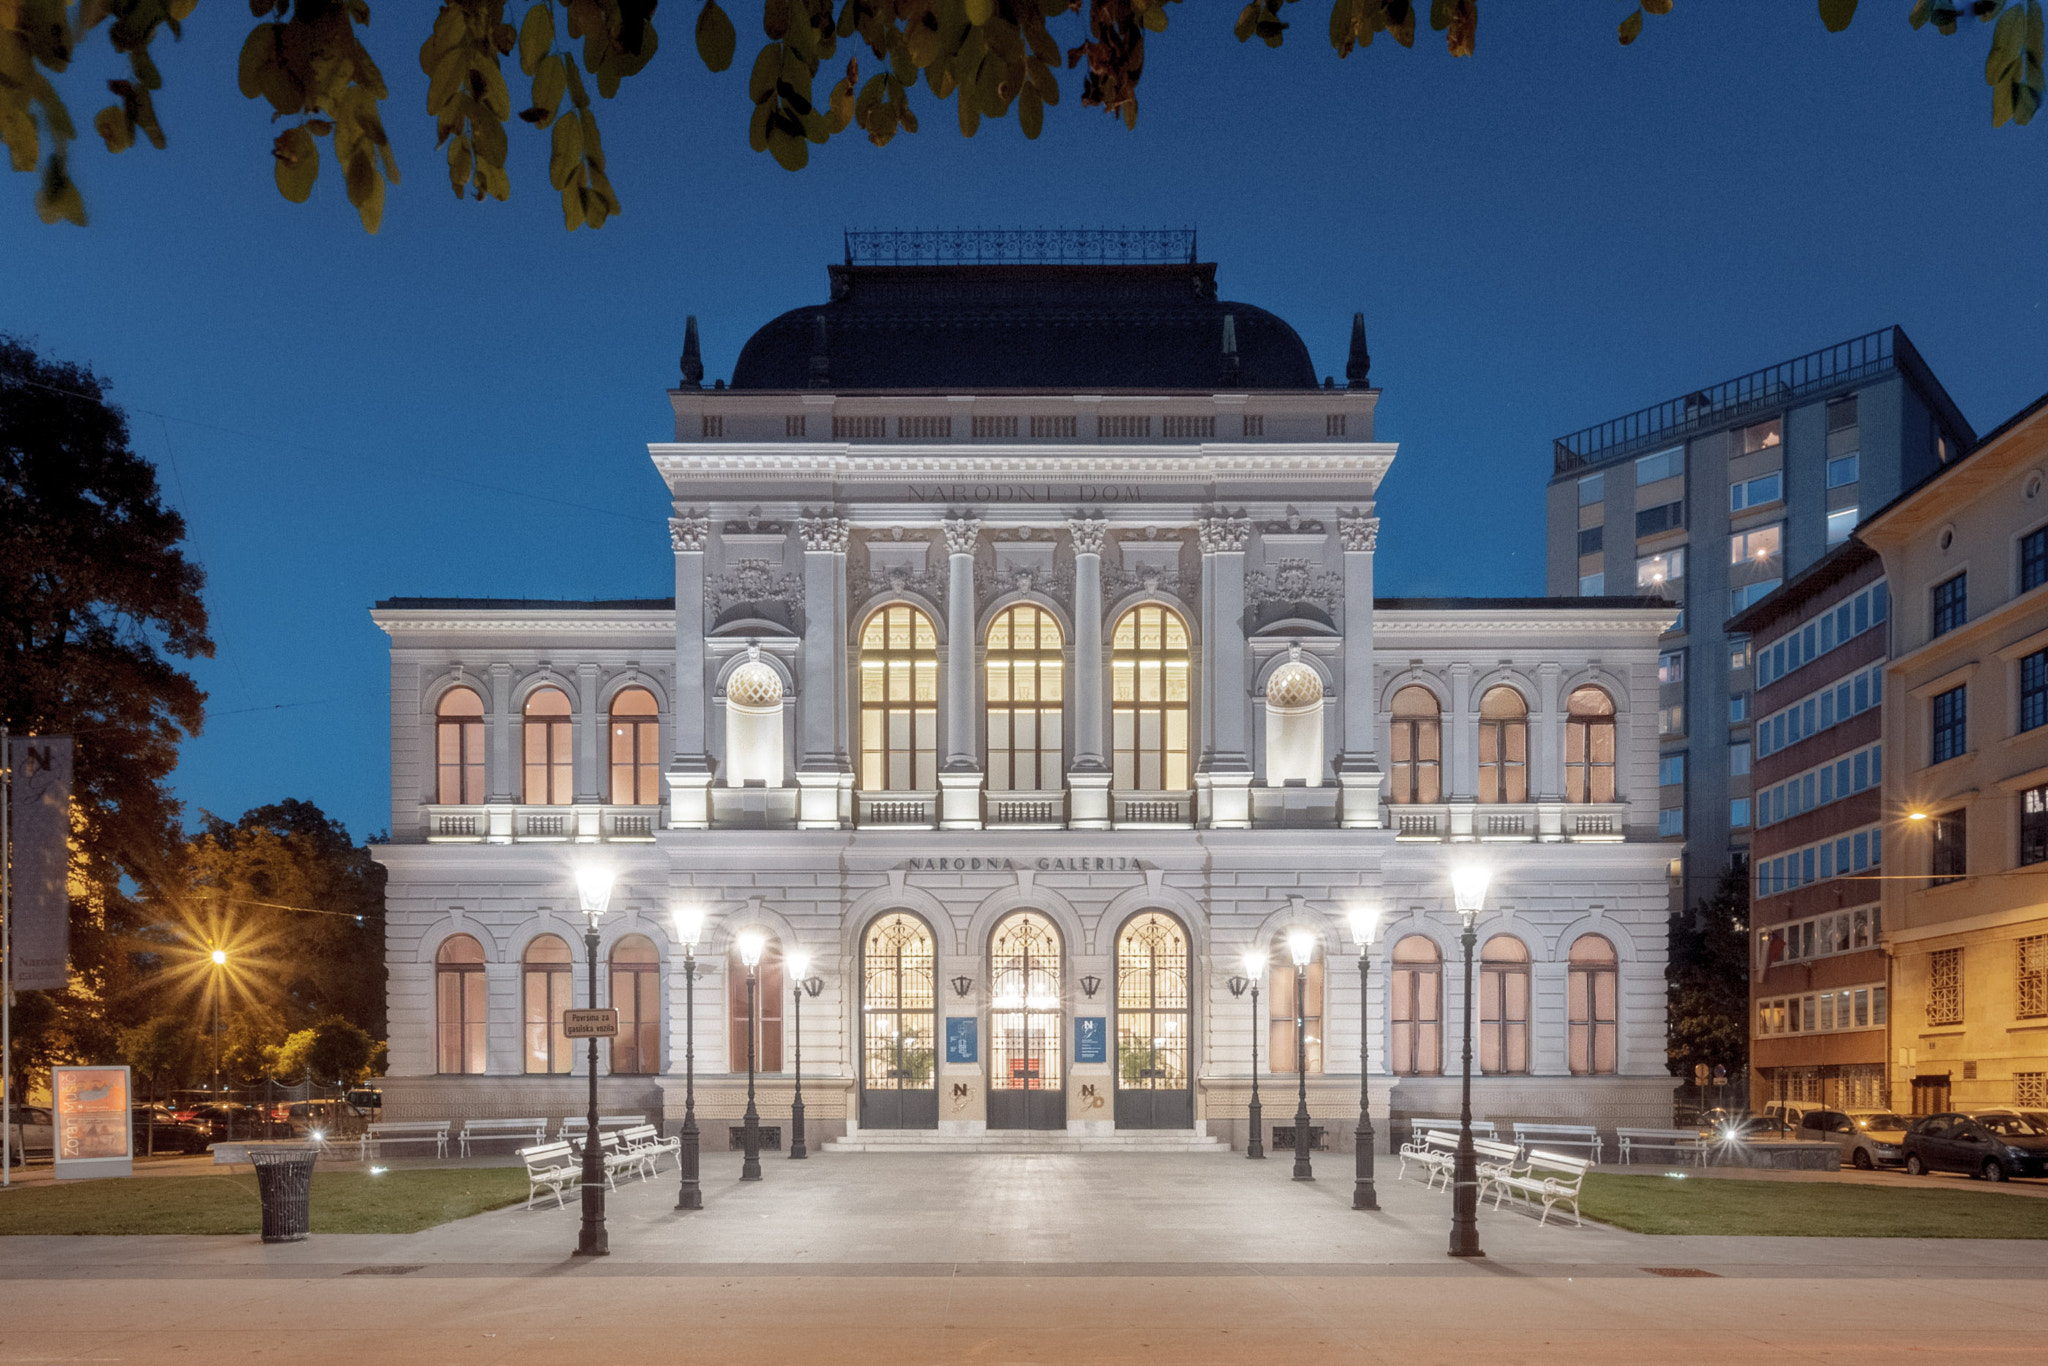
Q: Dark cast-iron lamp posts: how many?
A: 8